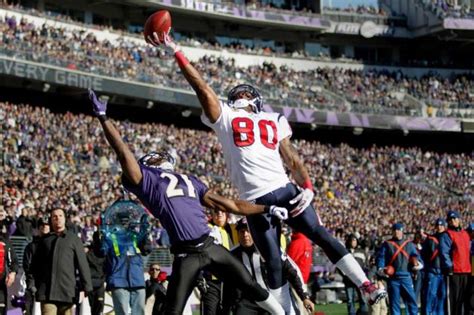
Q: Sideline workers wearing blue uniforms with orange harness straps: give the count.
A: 2